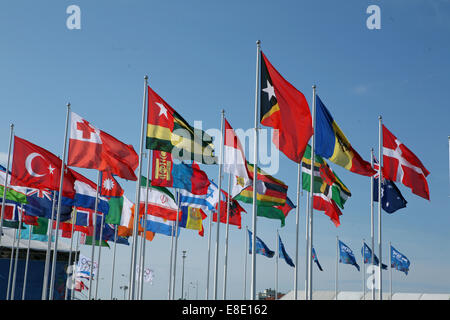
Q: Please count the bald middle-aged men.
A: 0